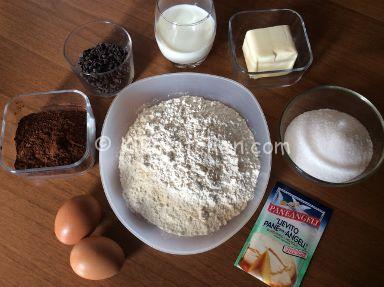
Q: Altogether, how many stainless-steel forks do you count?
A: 0